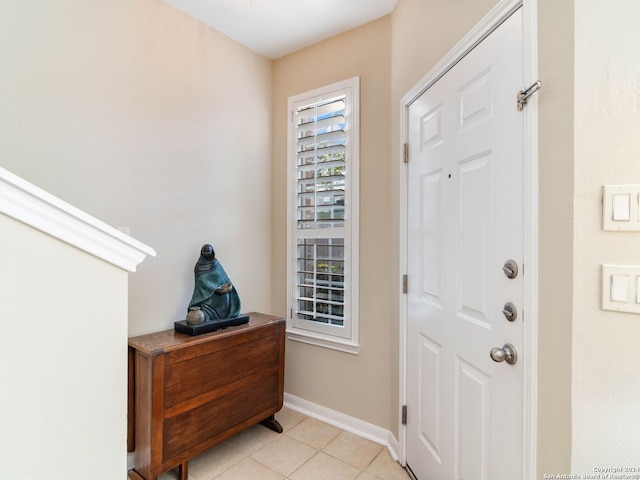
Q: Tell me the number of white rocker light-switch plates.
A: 2